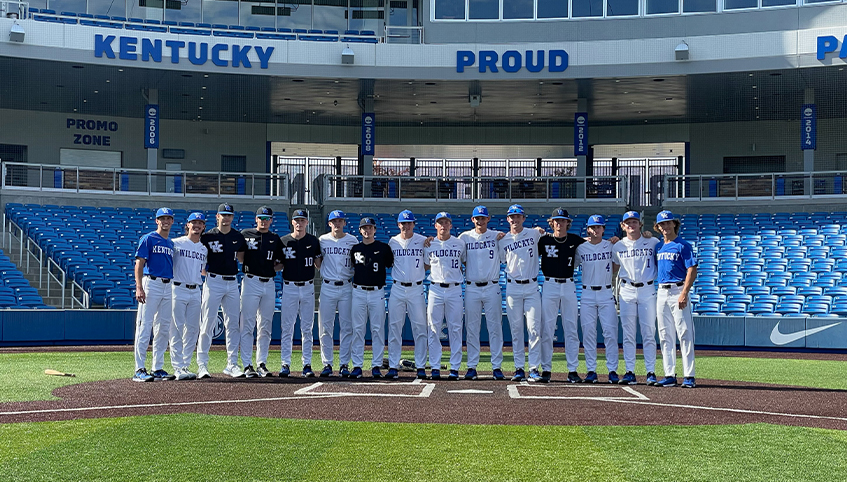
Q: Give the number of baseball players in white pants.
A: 15